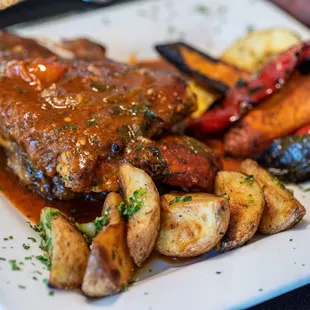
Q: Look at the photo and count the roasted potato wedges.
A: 6